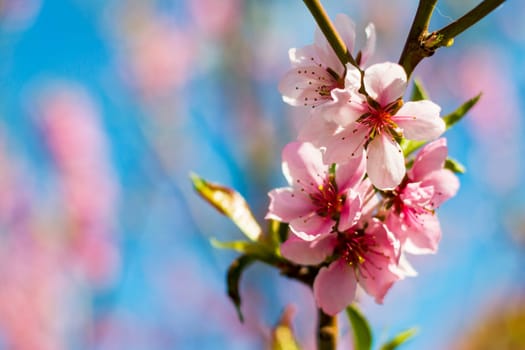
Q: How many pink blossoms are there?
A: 5